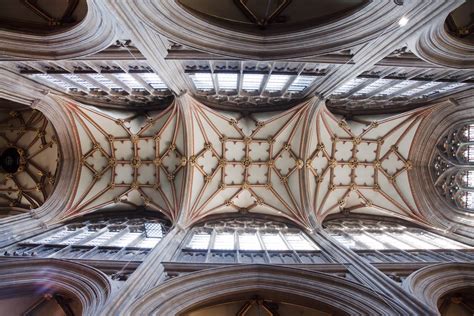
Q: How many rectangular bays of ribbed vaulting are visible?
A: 3